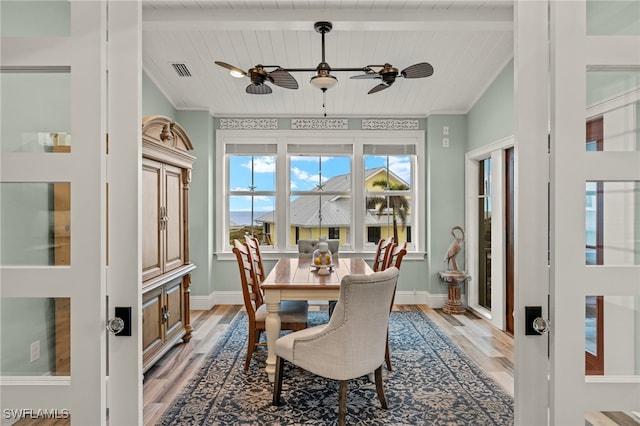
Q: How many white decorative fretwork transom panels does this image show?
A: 3